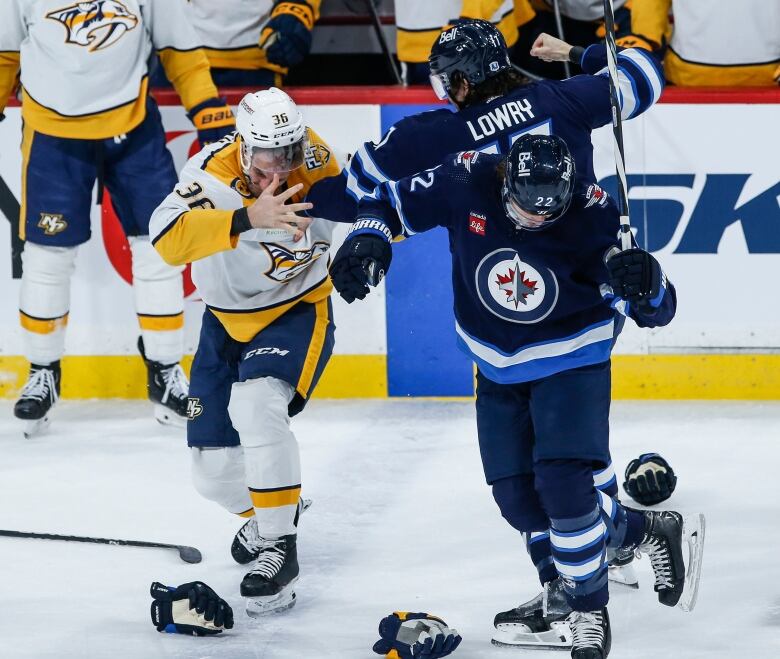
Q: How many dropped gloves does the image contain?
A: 3